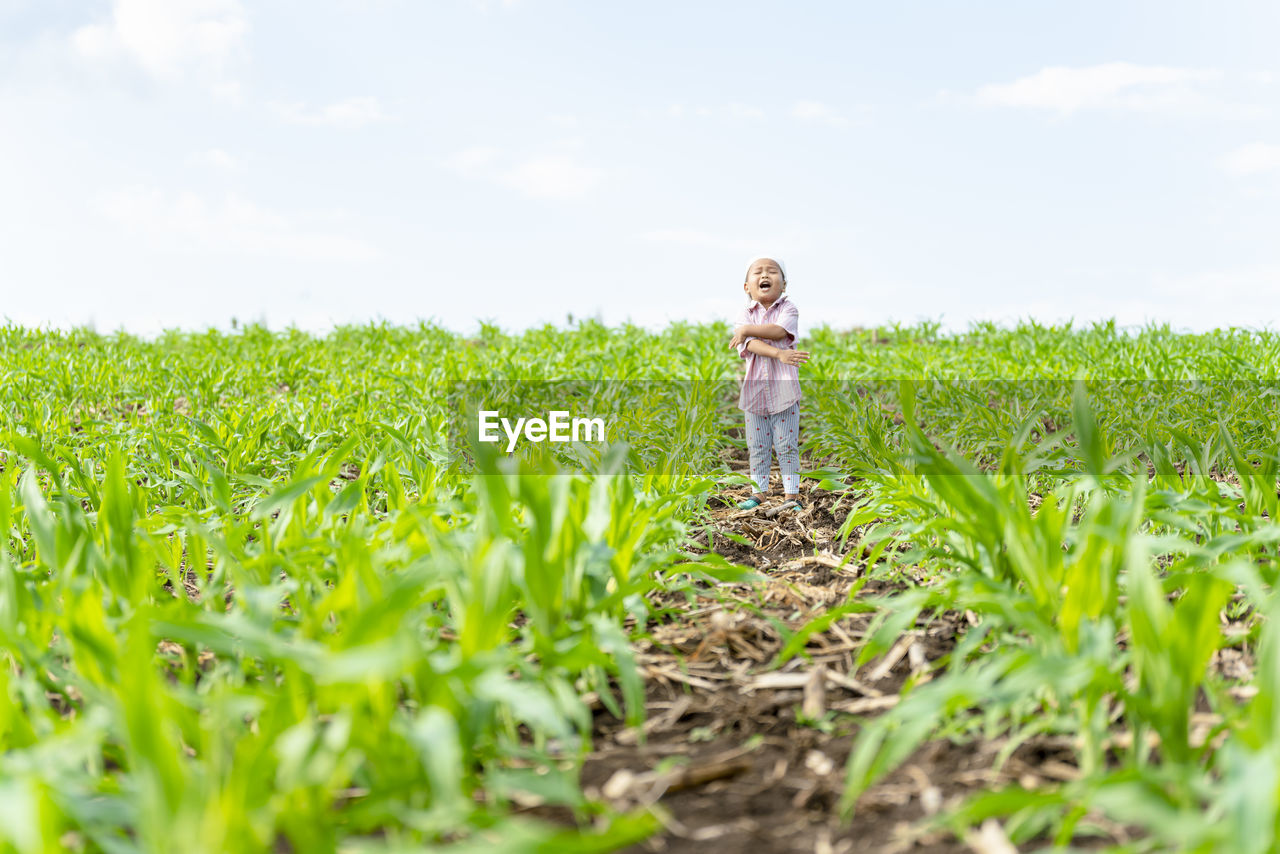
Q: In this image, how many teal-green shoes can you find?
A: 2